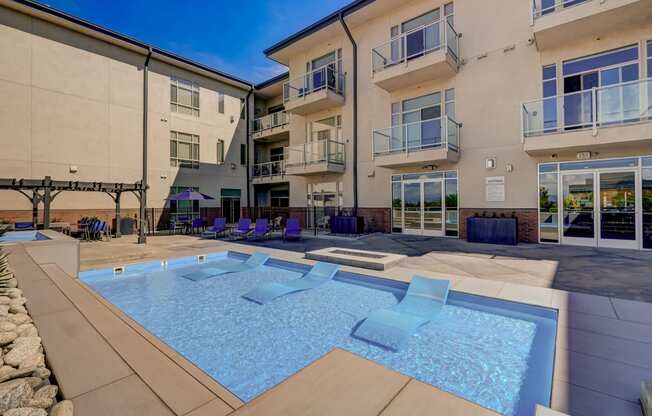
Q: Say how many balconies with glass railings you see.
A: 8